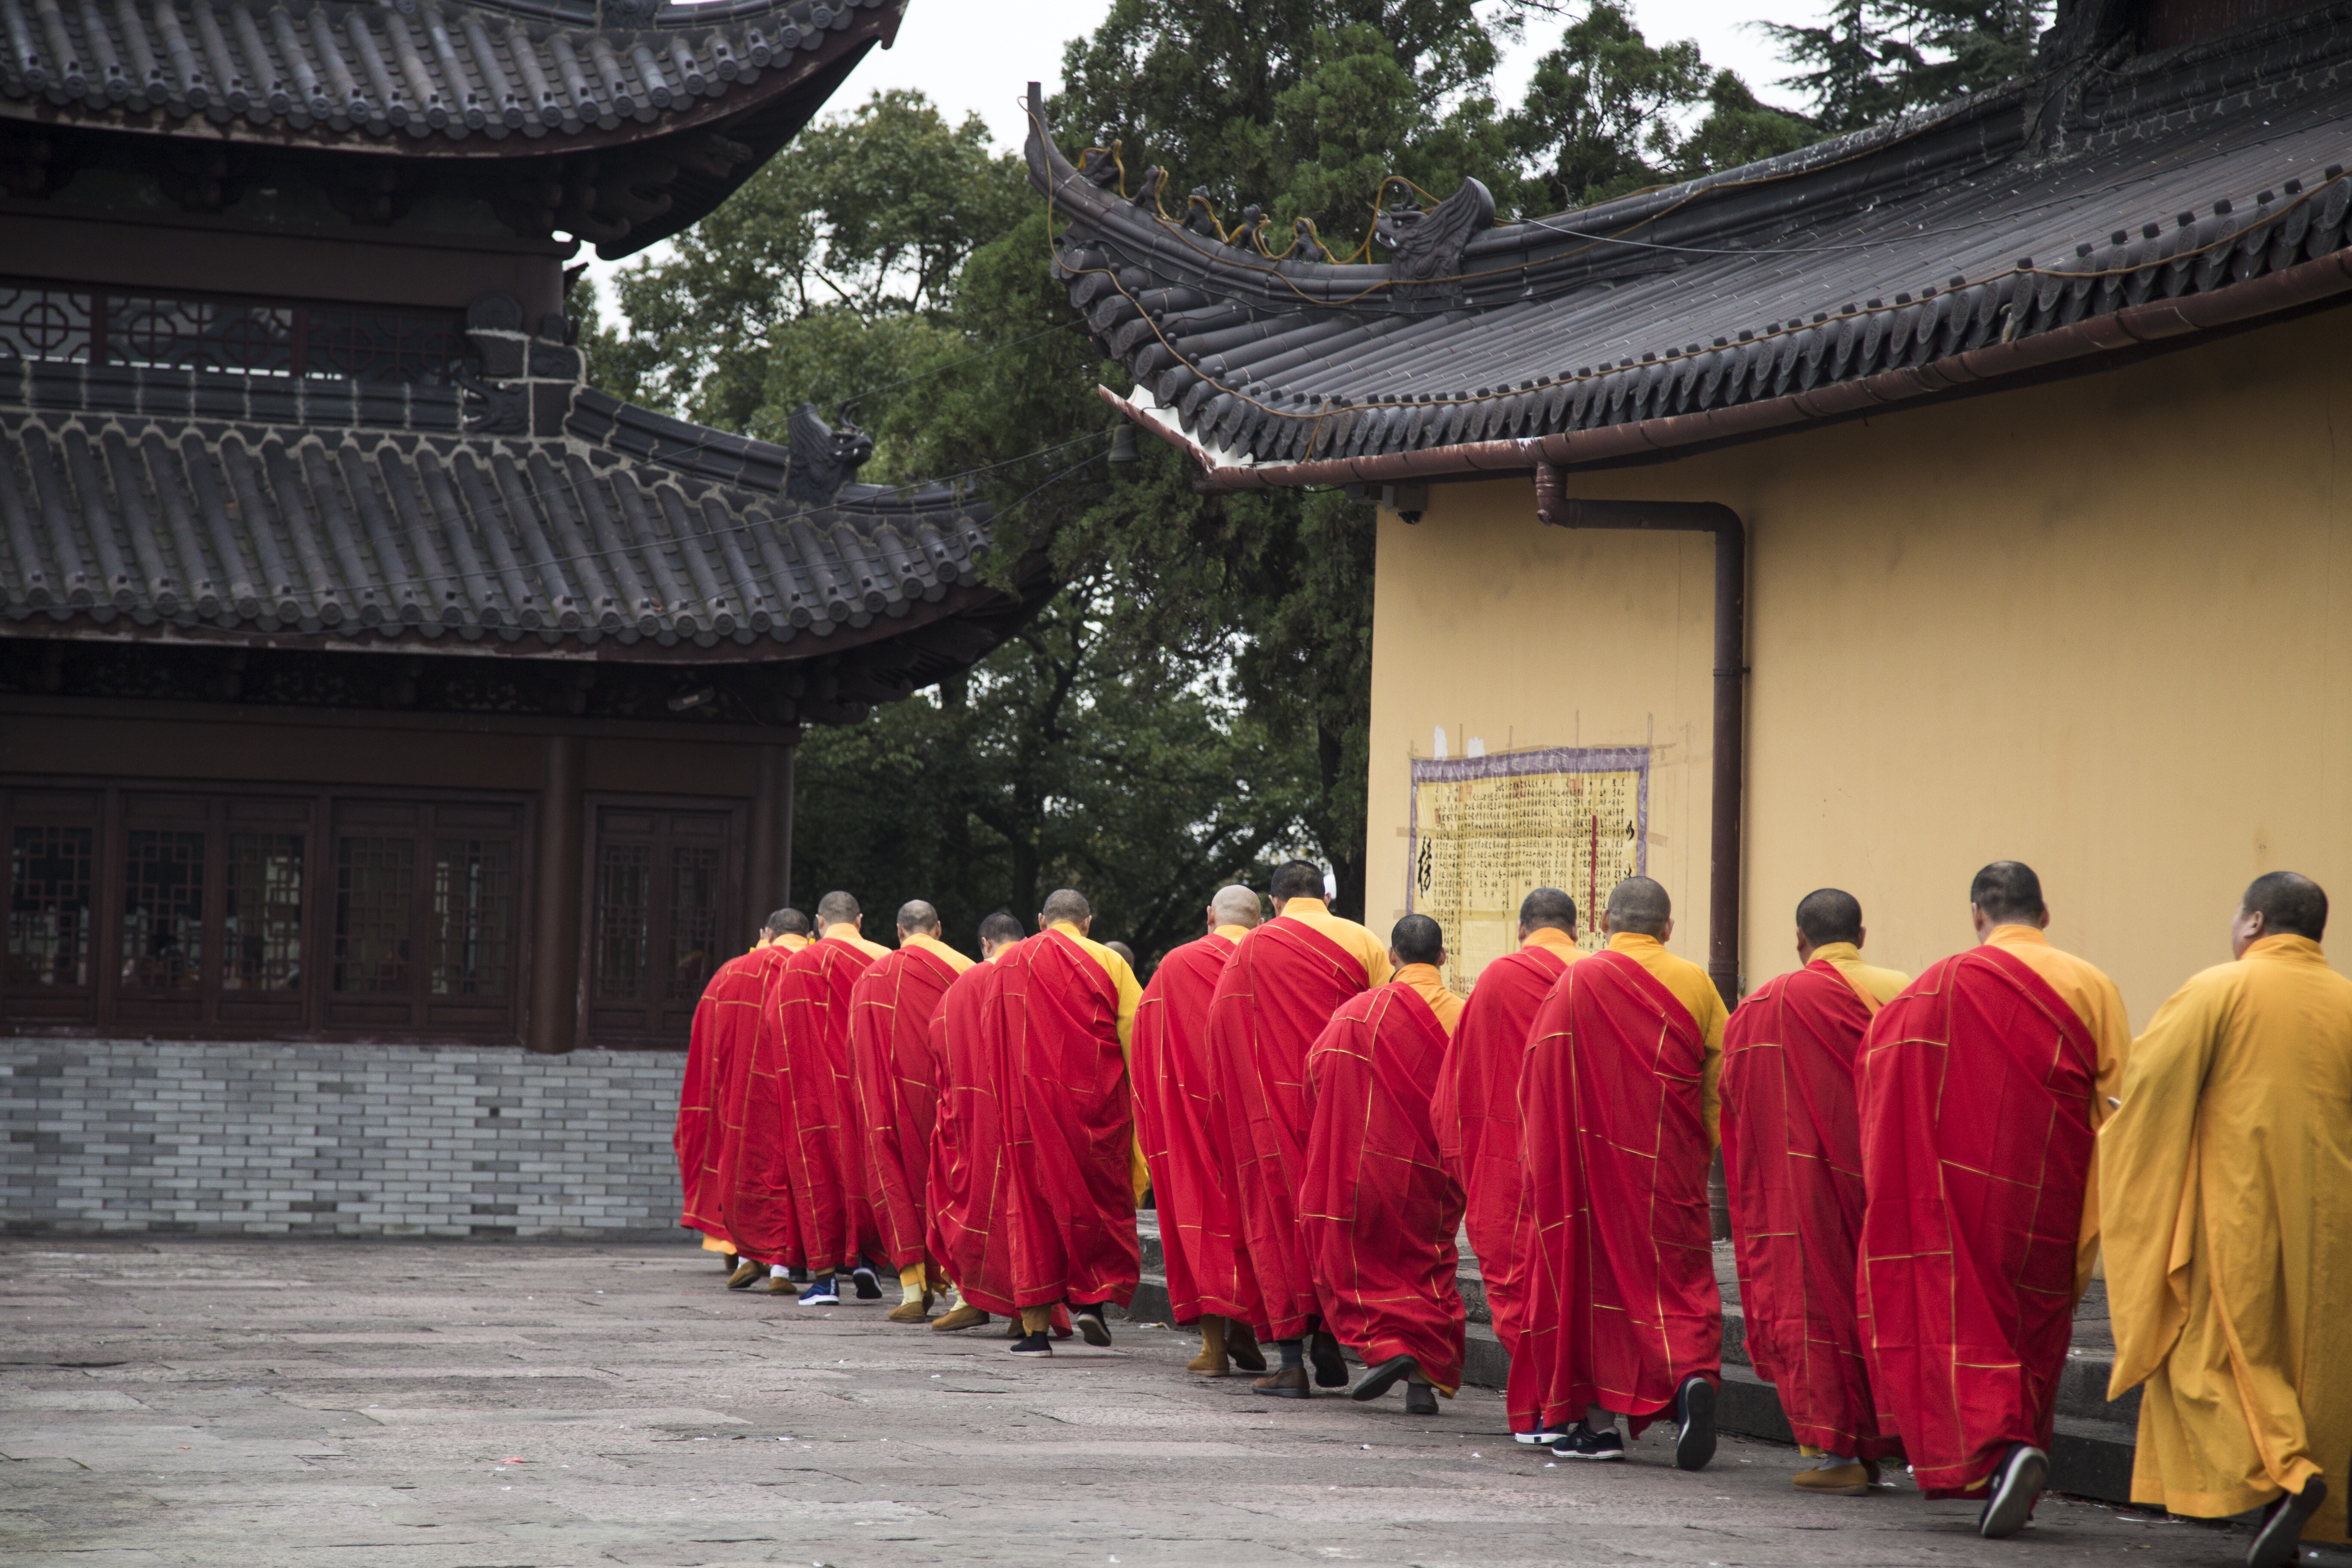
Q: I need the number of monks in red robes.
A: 13